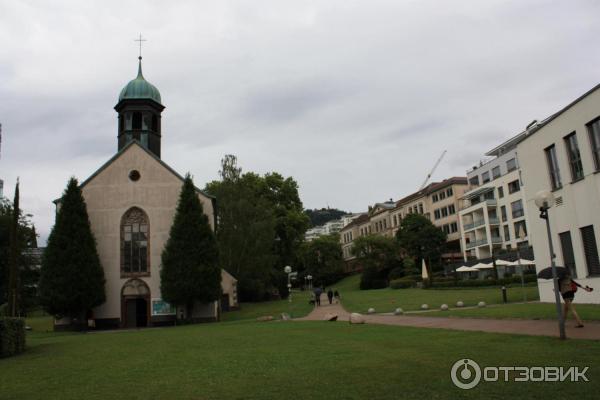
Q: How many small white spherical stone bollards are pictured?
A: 6